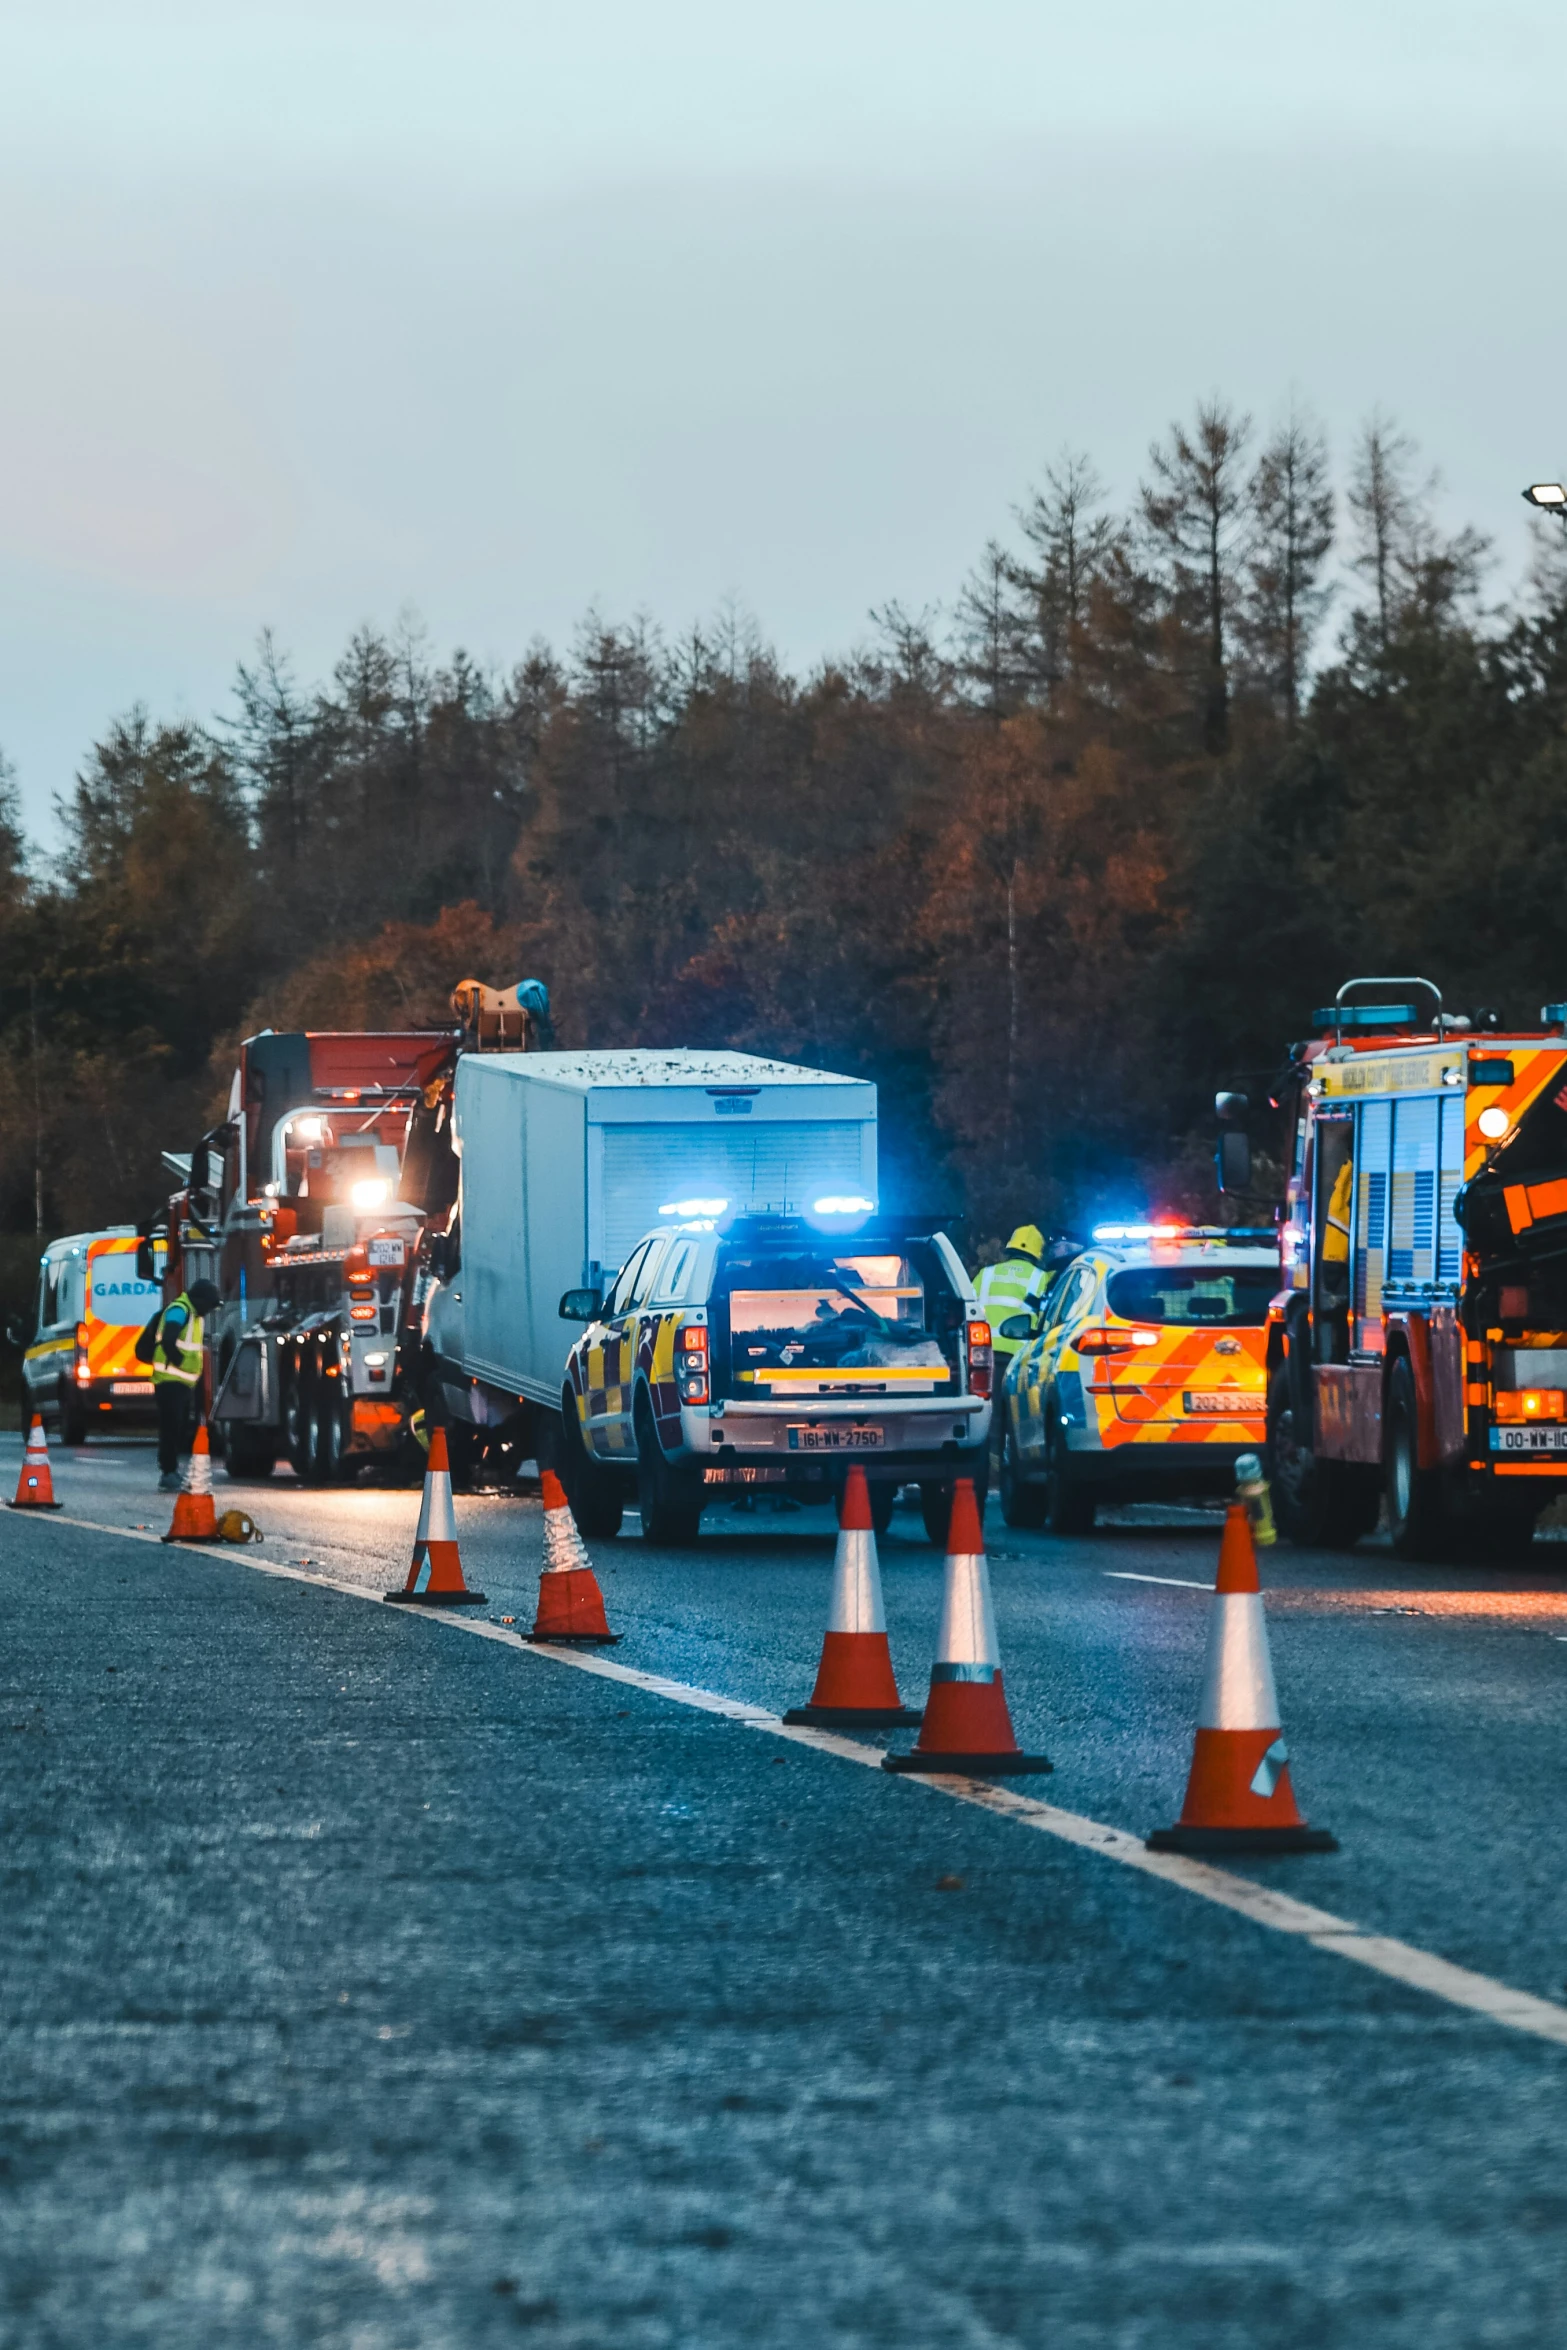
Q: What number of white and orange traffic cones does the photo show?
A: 7